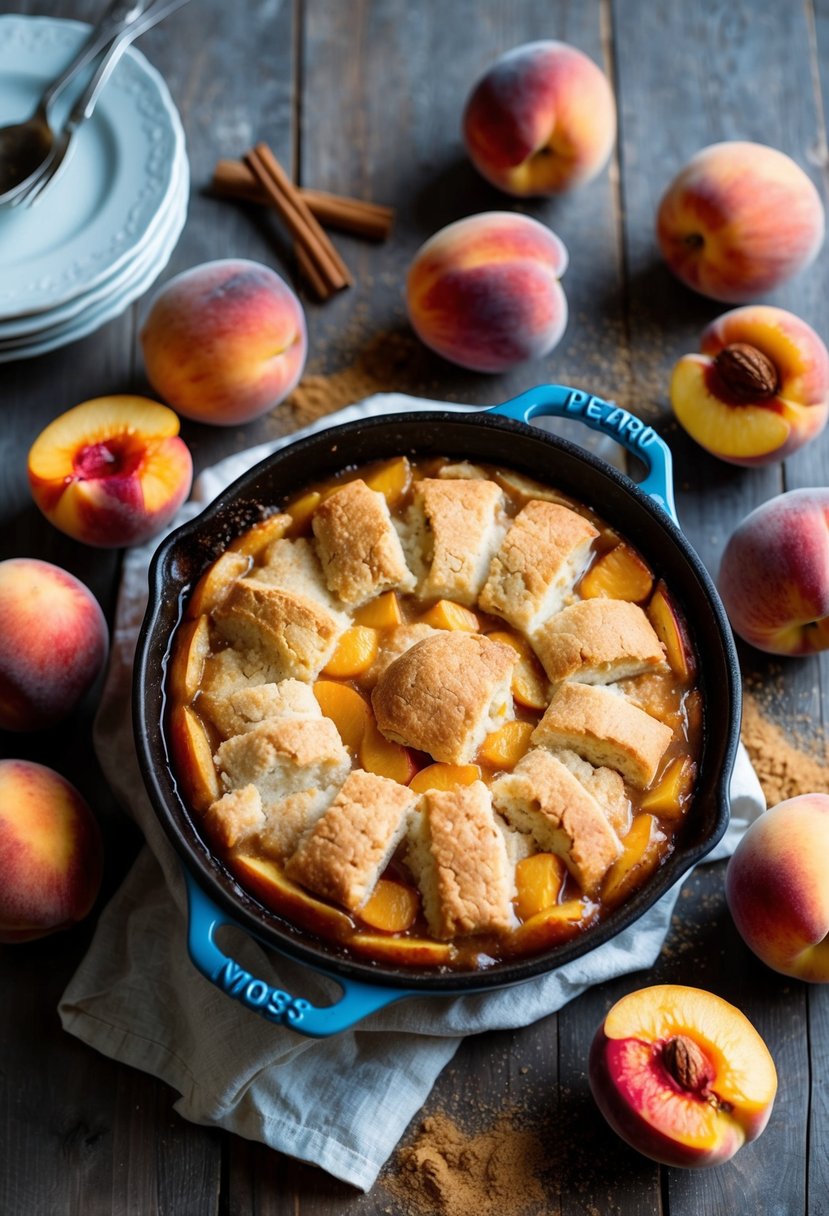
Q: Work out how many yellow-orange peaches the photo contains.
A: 11